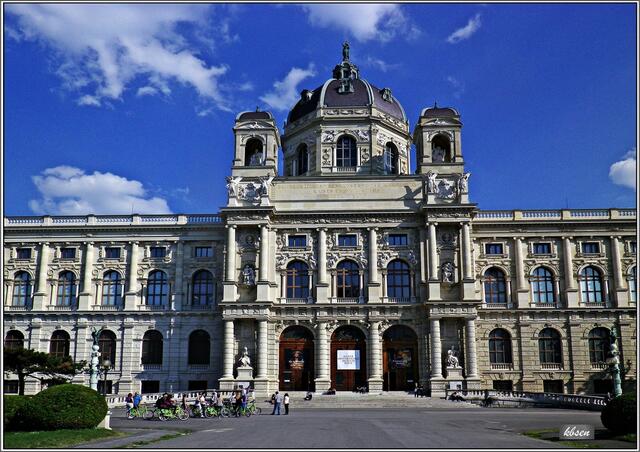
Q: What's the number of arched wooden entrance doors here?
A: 3